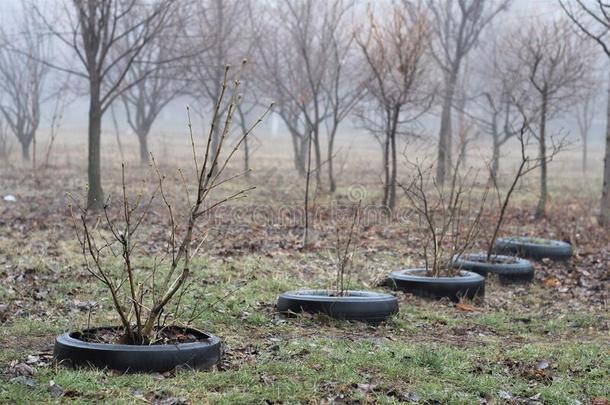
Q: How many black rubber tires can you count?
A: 5